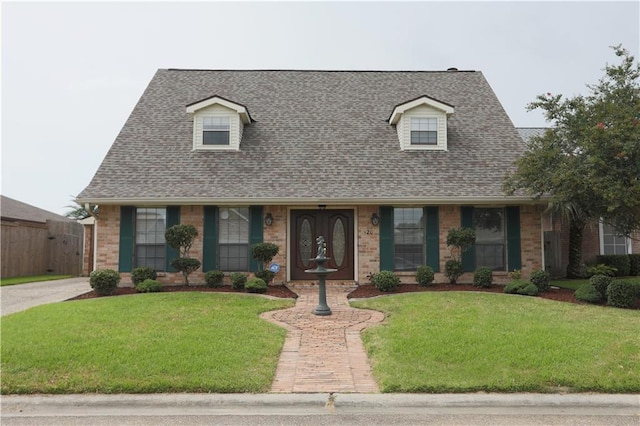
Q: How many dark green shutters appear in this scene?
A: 8